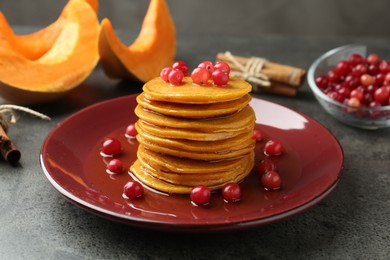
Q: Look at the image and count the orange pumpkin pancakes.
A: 9